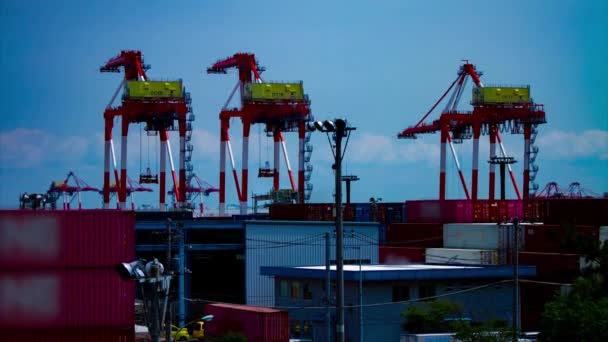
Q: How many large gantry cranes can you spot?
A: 3